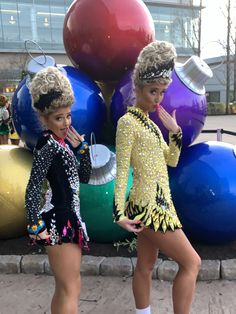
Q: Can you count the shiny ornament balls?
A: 6